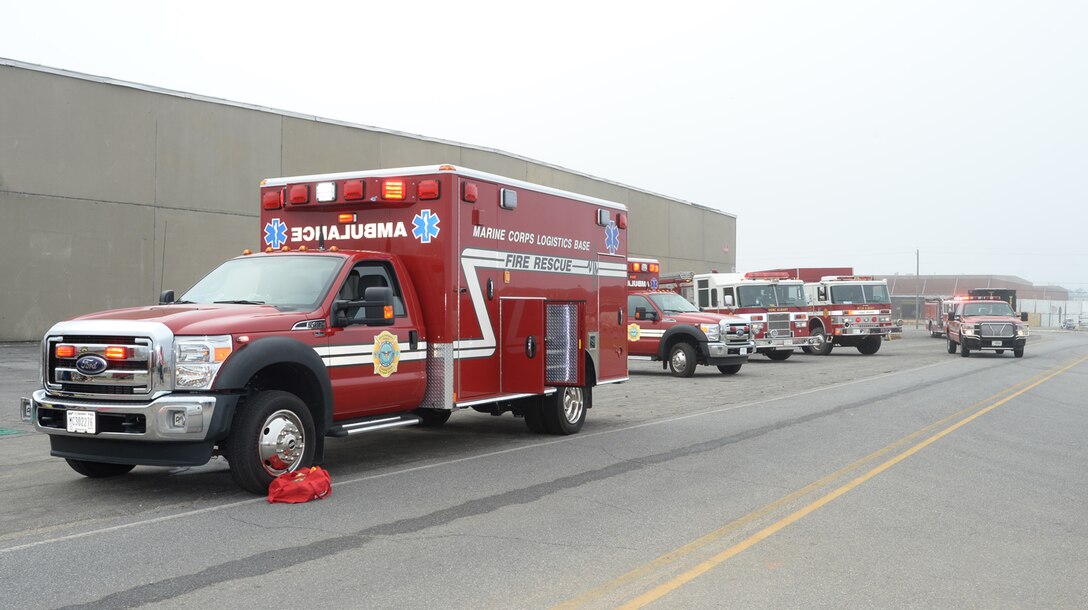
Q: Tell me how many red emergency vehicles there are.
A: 6